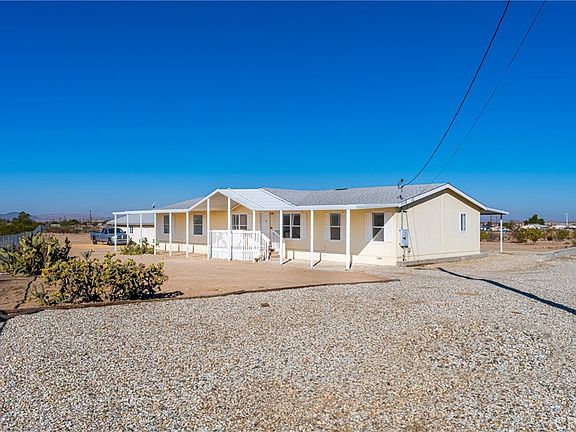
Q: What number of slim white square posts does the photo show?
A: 13